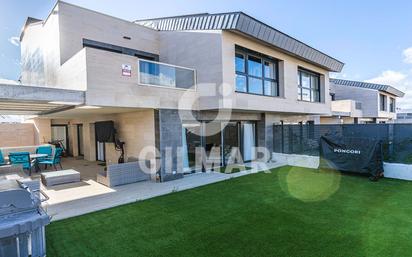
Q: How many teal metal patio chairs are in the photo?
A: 4